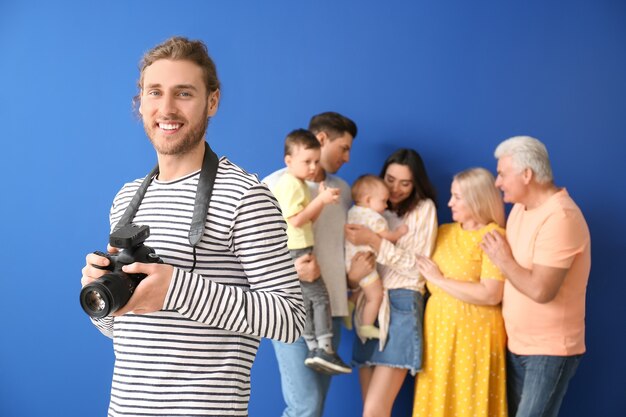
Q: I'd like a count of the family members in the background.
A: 6